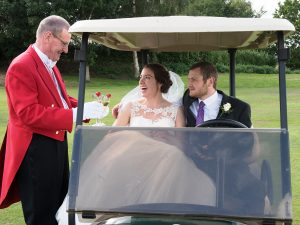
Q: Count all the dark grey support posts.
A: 4